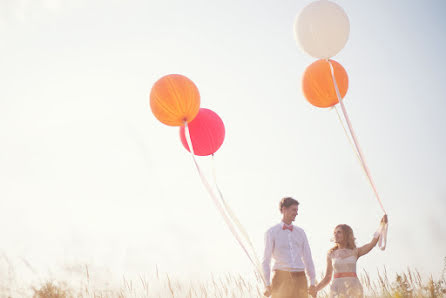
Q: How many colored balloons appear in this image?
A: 3